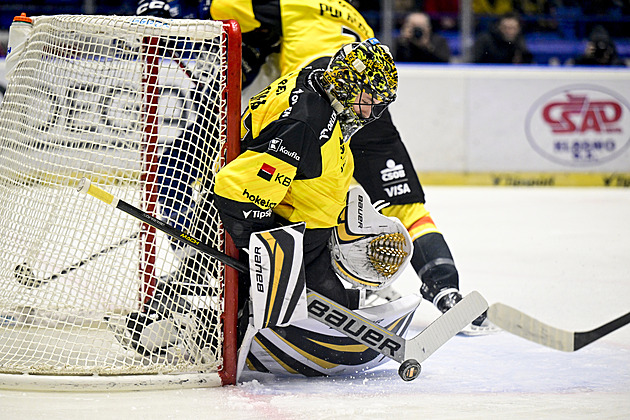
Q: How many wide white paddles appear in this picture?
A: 2